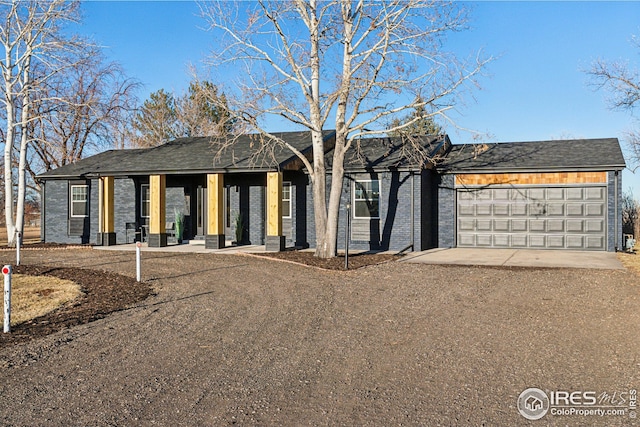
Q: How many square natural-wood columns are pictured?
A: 4